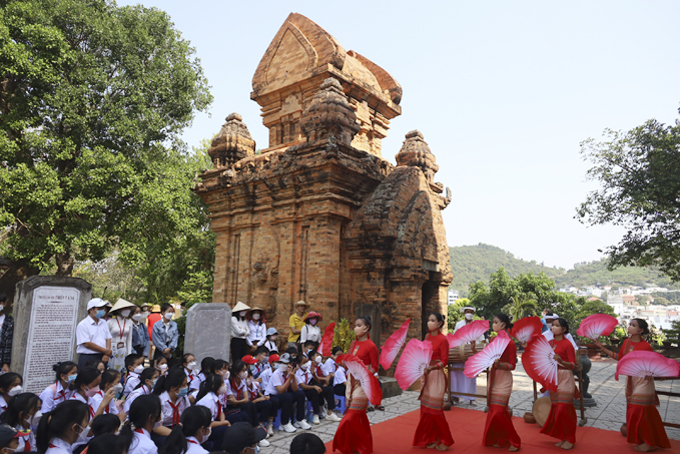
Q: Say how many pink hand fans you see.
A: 6